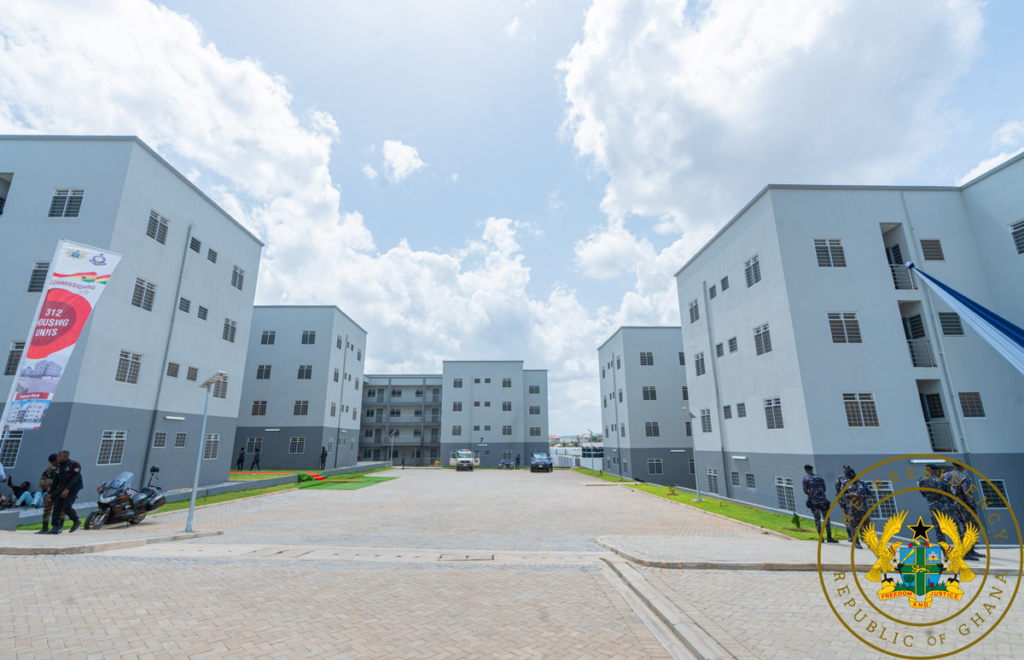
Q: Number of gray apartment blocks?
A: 5